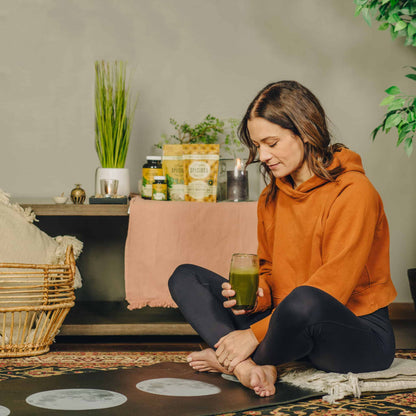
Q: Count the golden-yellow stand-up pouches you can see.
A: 2